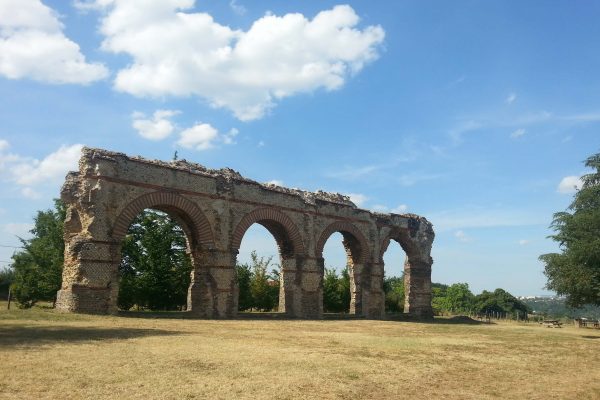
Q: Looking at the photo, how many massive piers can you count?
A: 5